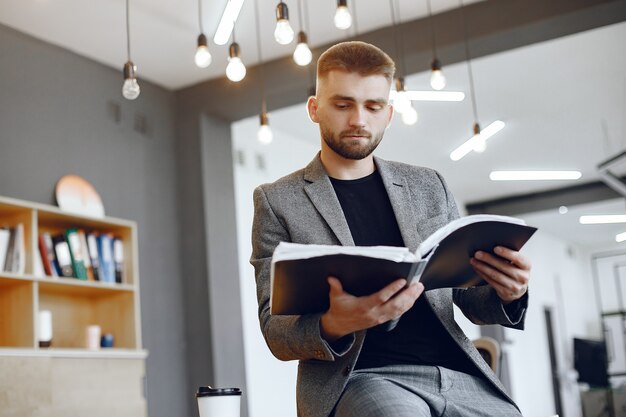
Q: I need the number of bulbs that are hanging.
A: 11